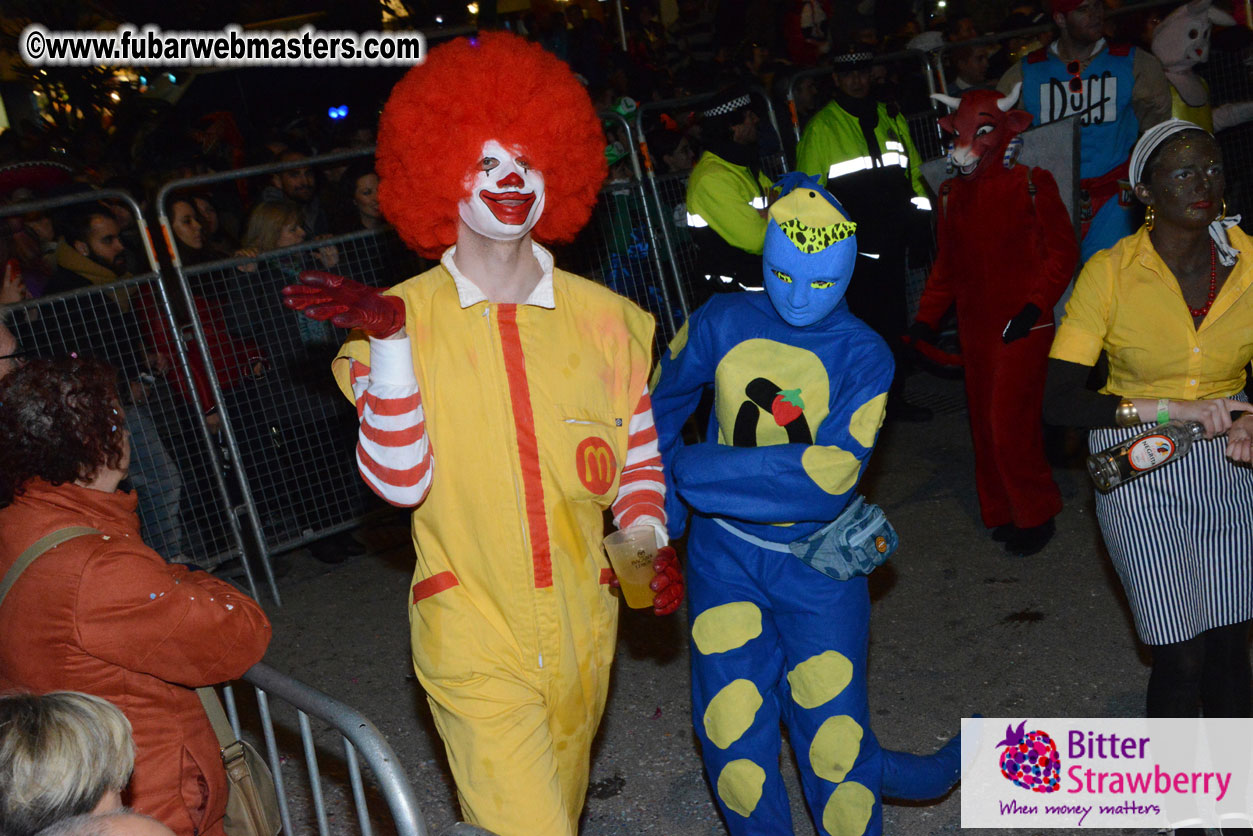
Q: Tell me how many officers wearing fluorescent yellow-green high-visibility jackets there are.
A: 2